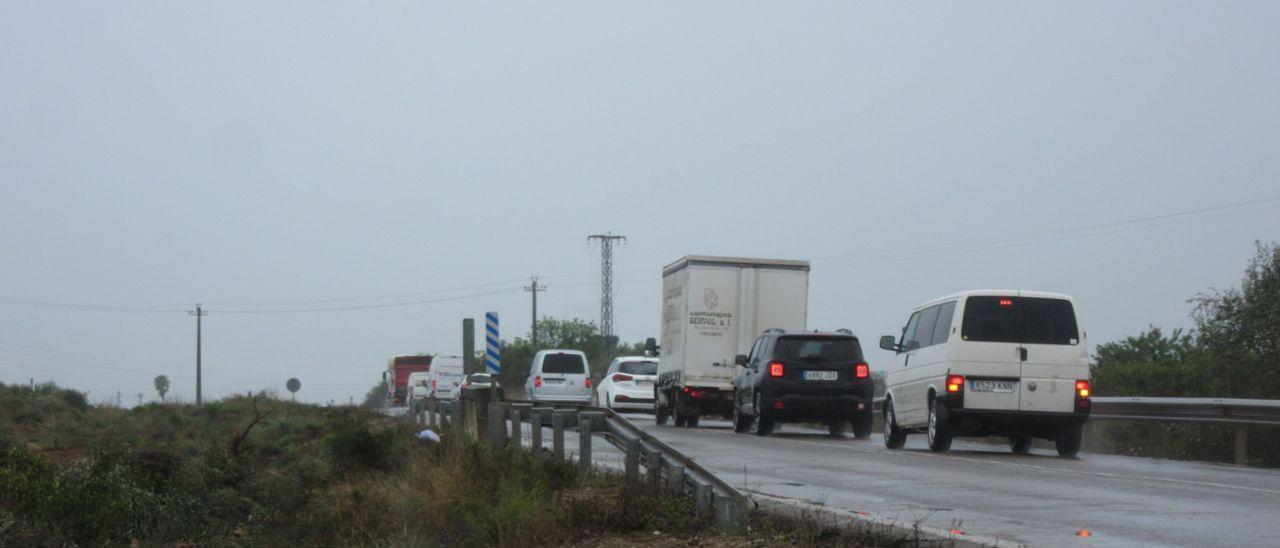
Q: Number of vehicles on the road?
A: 9